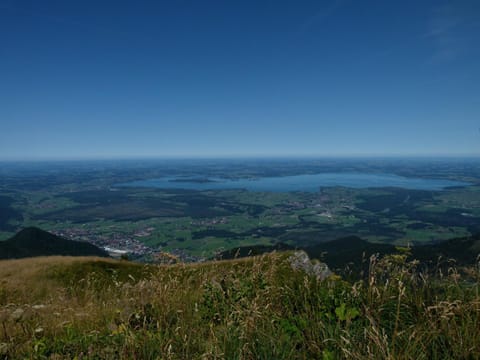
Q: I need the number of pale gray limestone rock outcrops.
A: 1